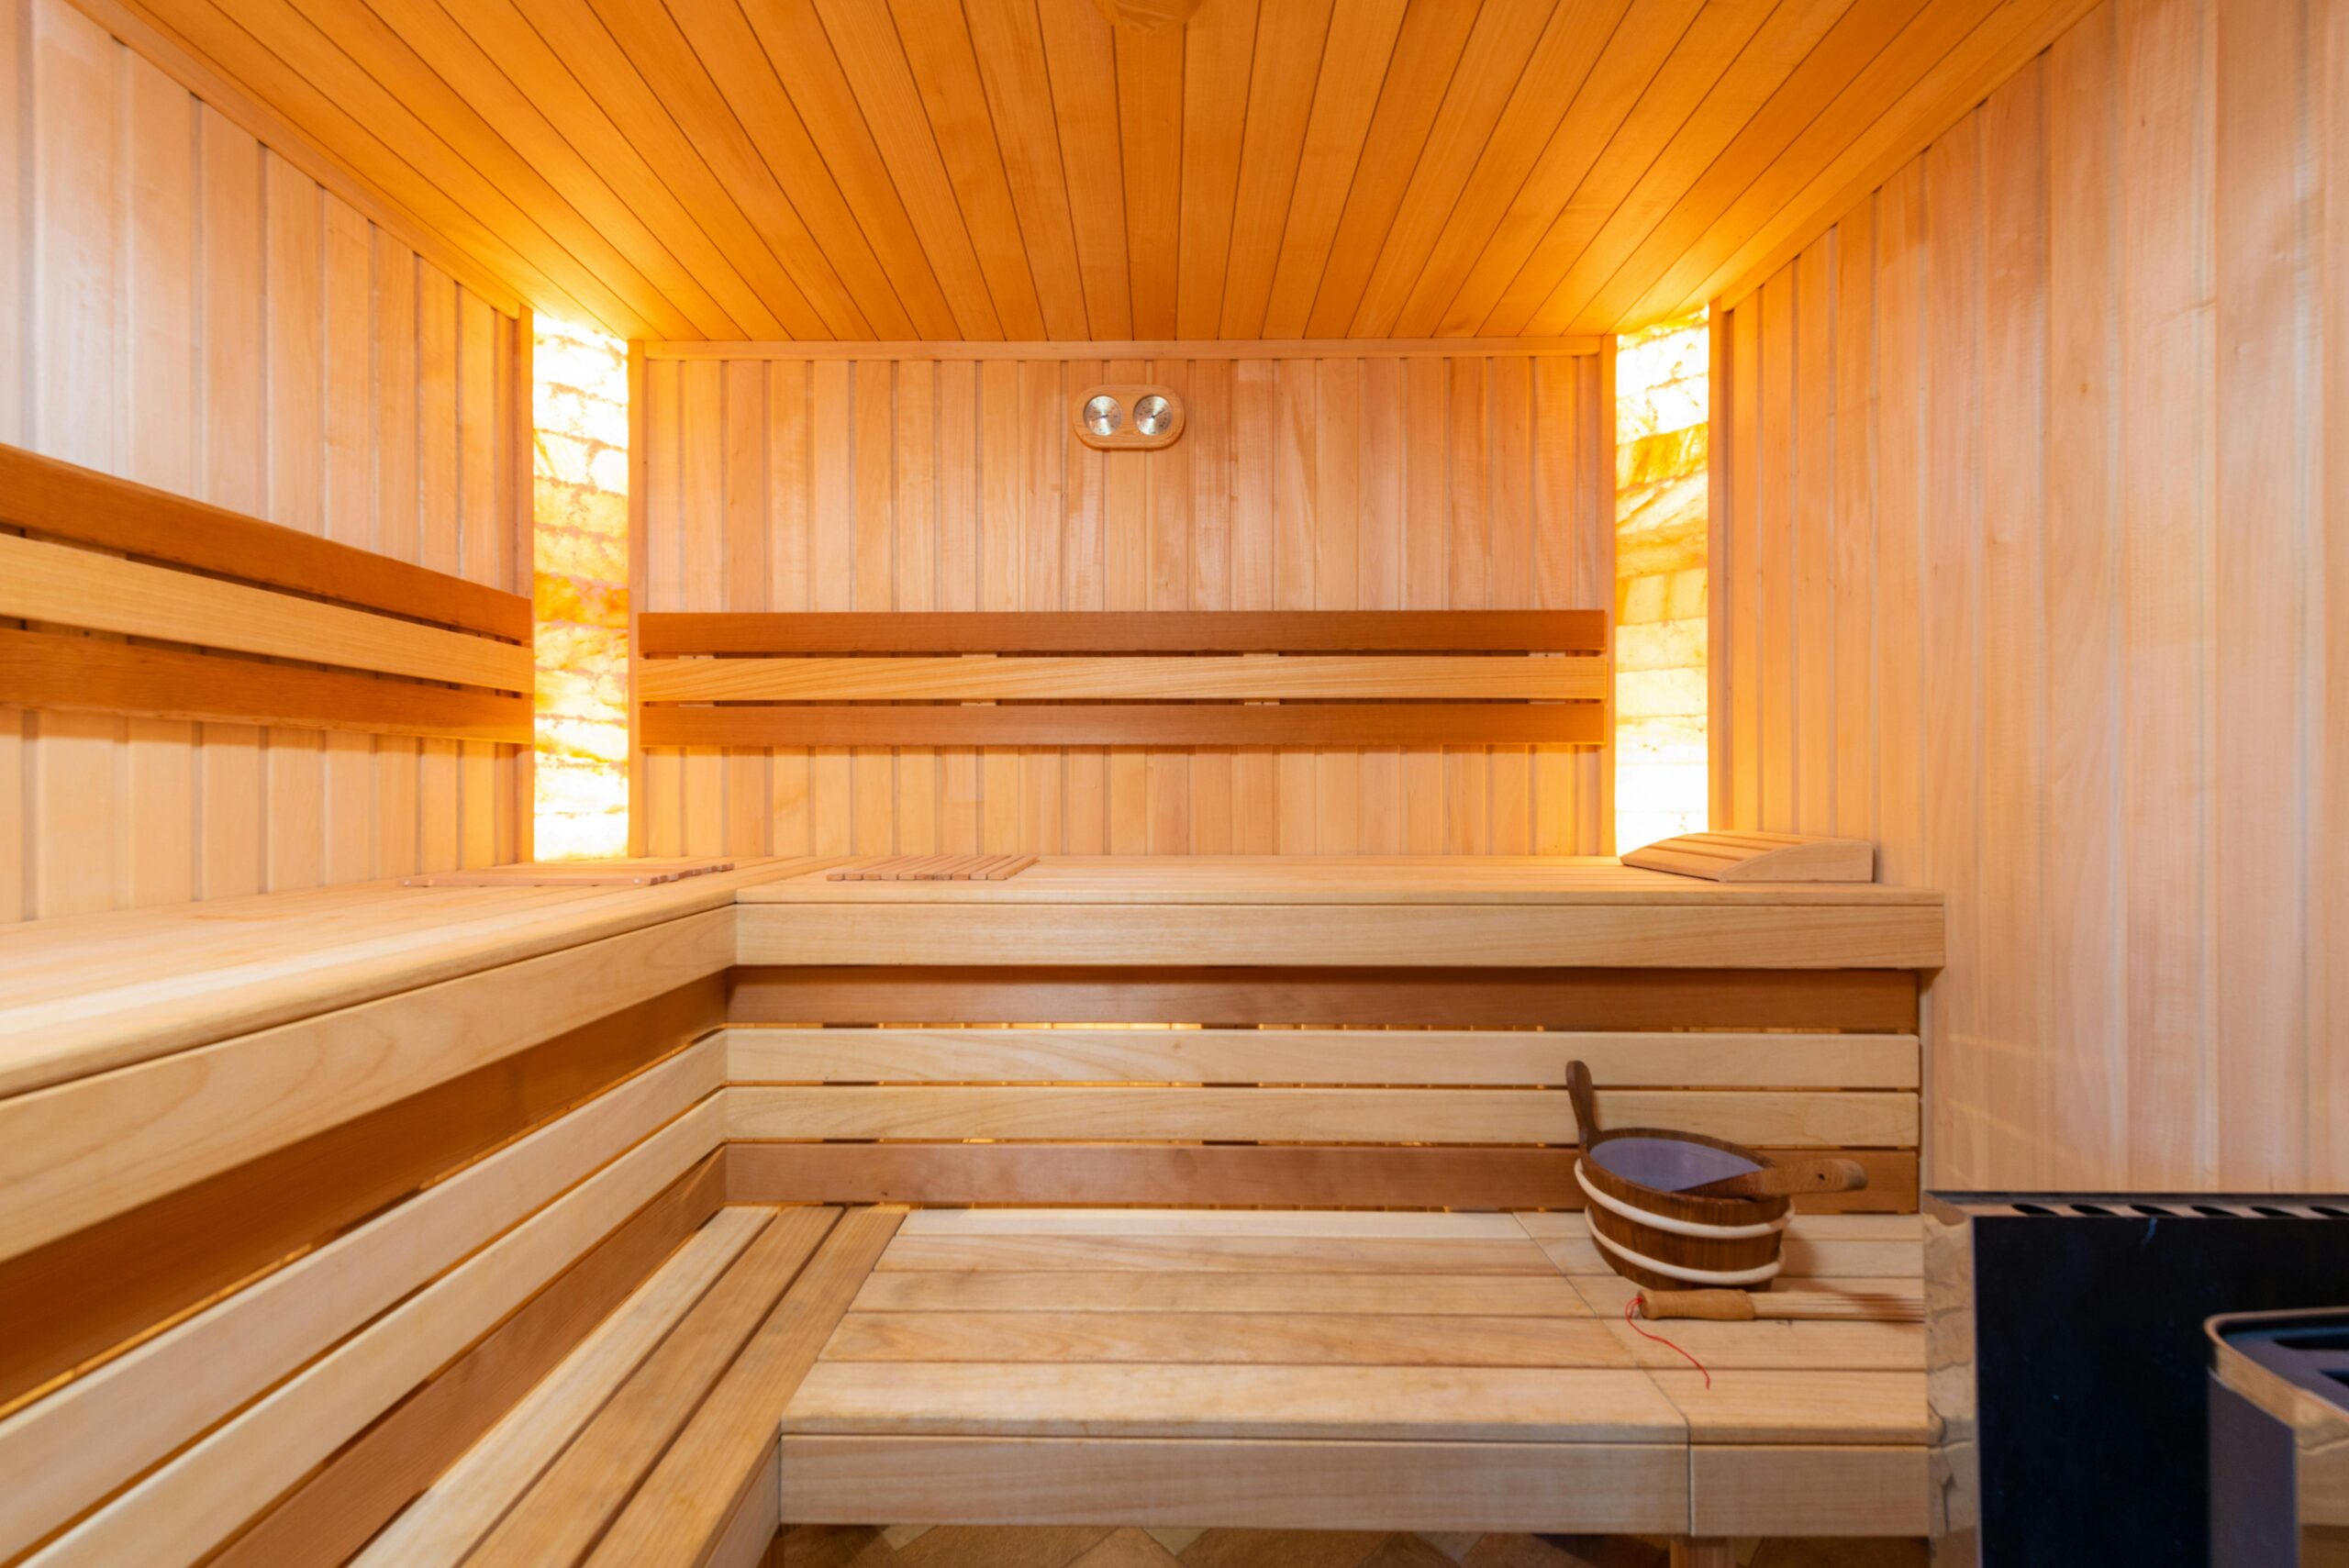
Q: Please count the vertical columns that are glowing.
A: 2